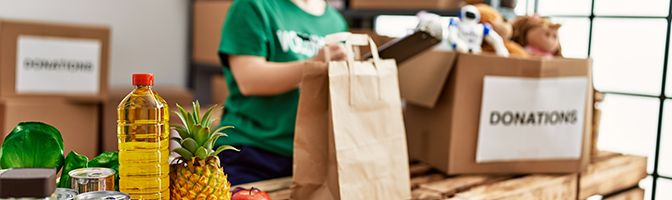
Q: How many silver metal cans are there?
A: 3